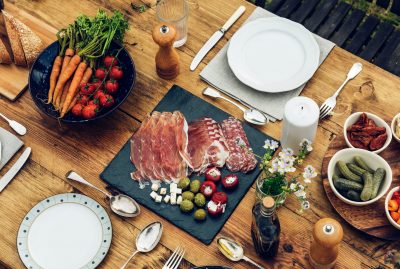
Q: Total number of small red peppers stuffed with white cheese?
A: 5